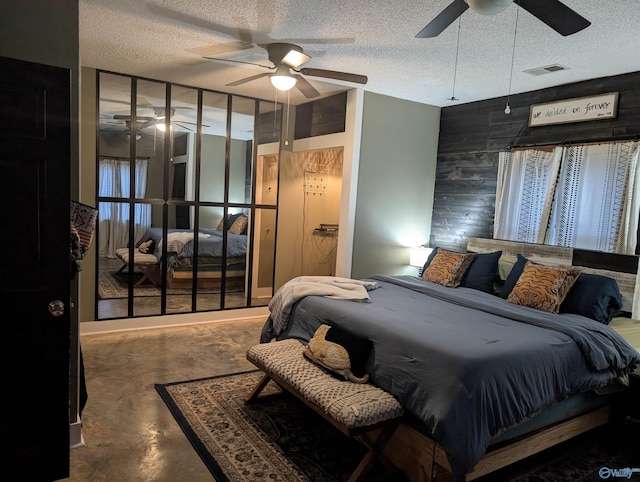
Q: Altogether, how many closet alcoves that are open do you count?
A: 1